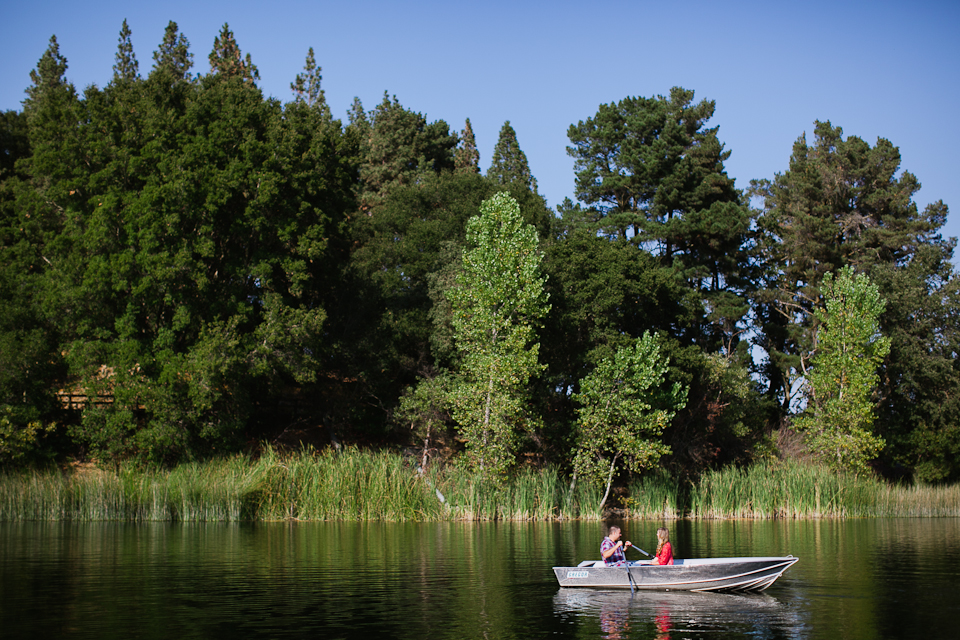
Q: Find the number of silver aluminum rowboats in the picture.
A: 1